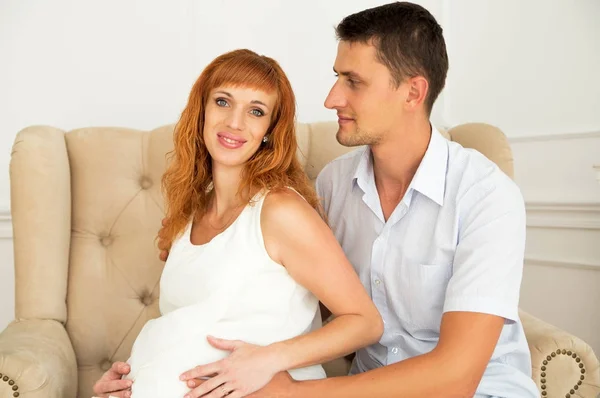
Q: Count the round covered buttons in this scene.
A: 4